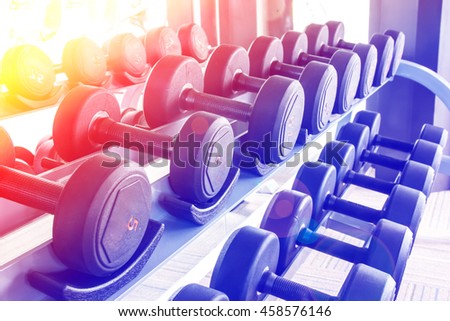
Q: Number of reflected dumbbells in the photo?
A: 5